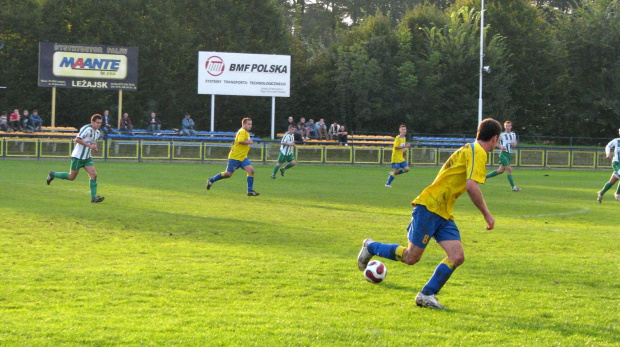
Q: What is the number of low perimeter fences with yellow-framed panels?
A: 1